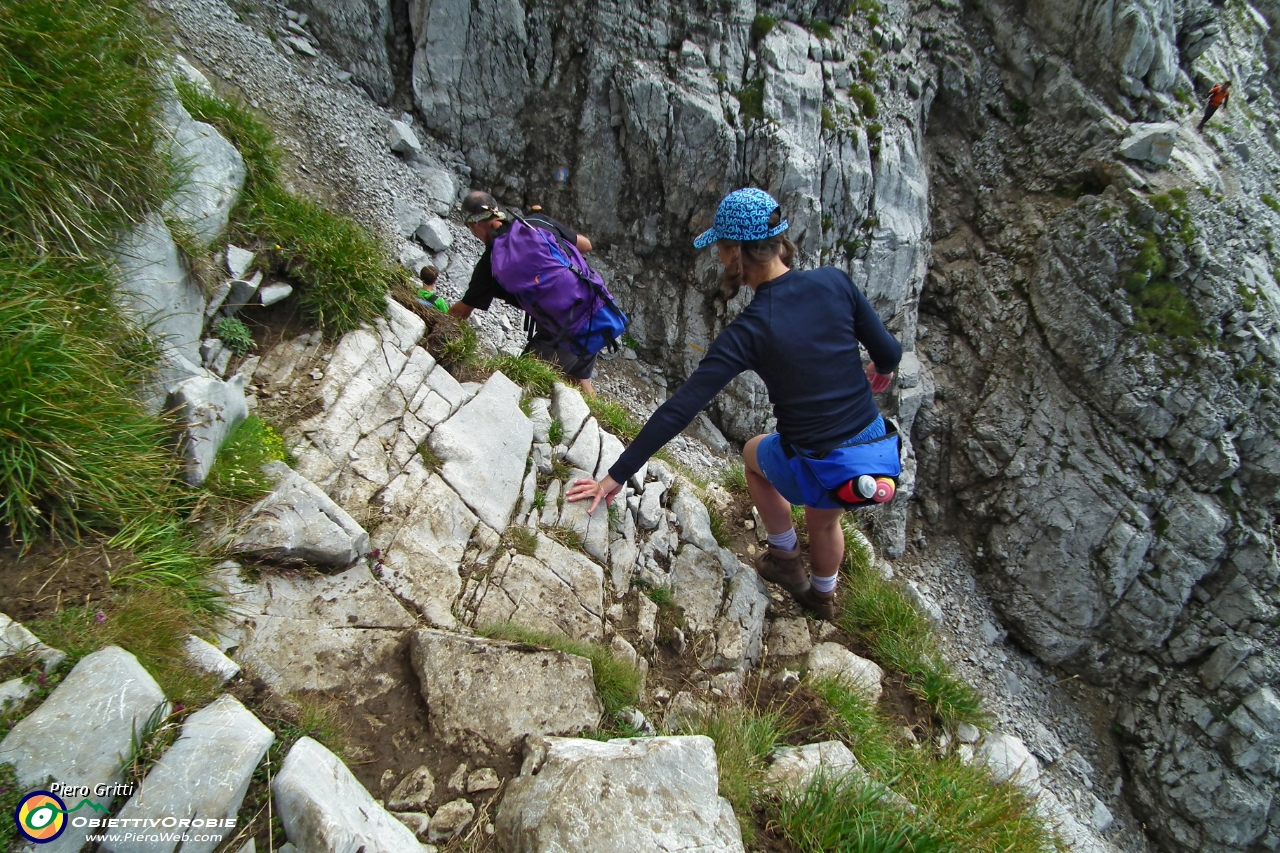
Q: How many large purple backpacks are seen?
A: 1